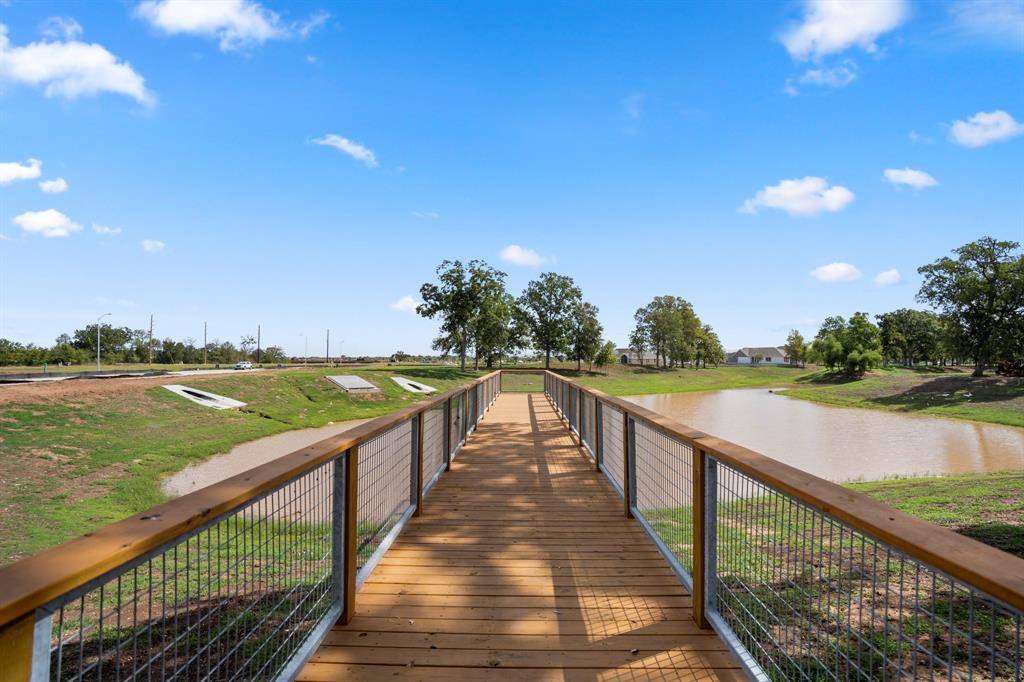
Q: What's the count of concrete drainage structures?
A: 3